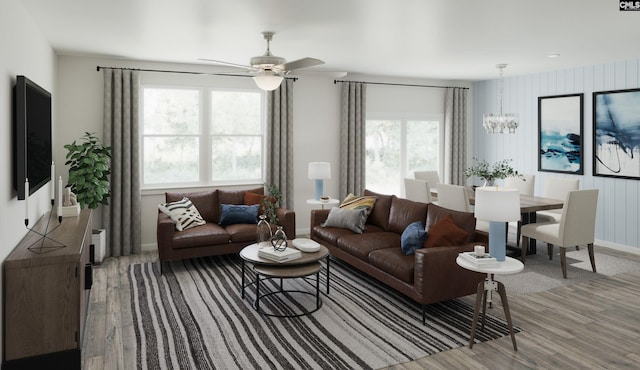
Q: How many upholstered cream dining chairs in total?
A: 6